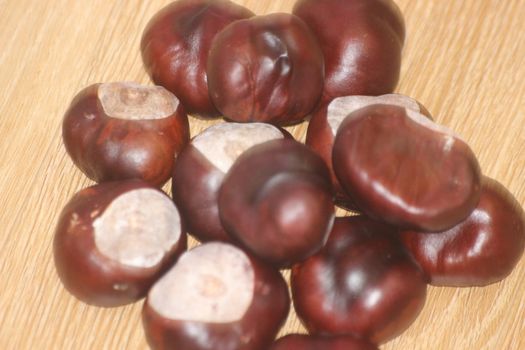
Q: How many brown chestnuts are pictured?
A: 13